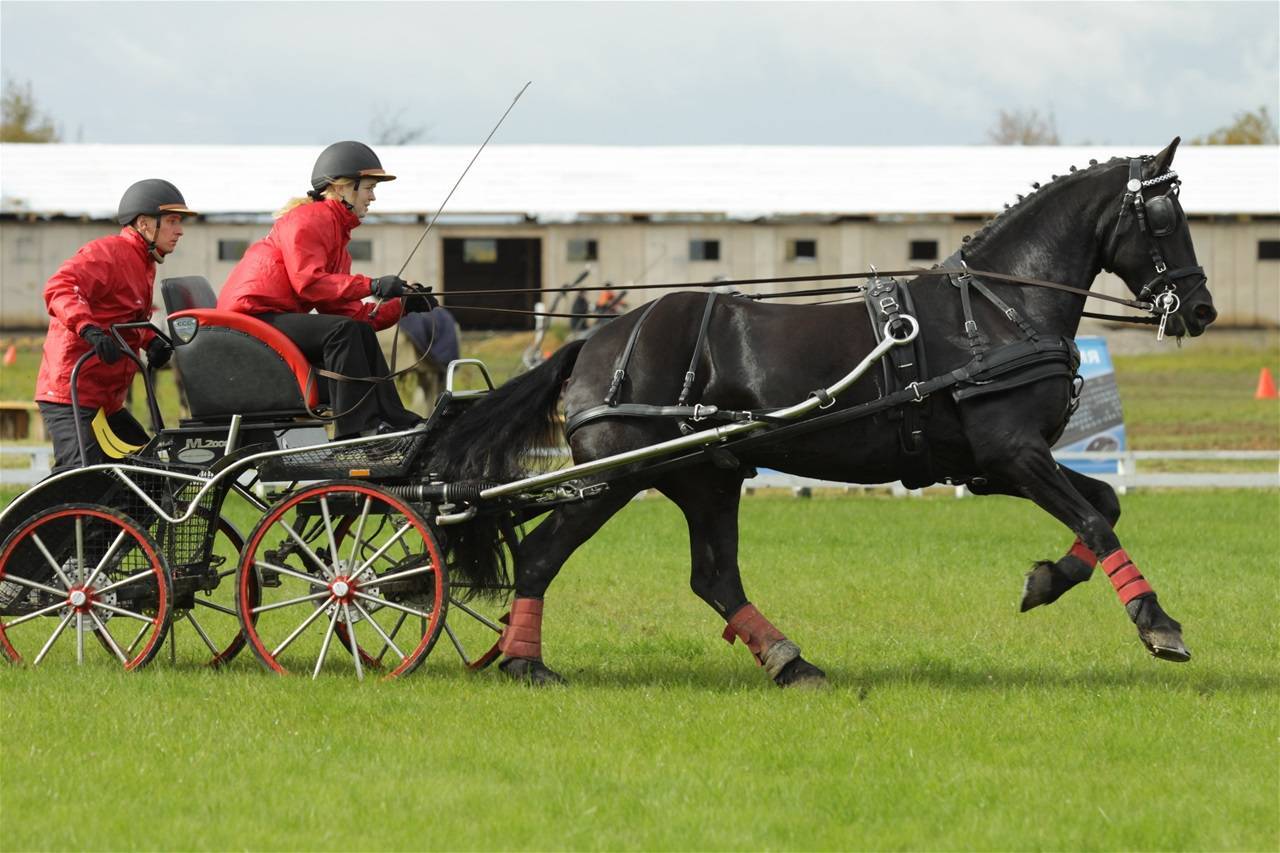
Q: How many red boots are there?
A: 4